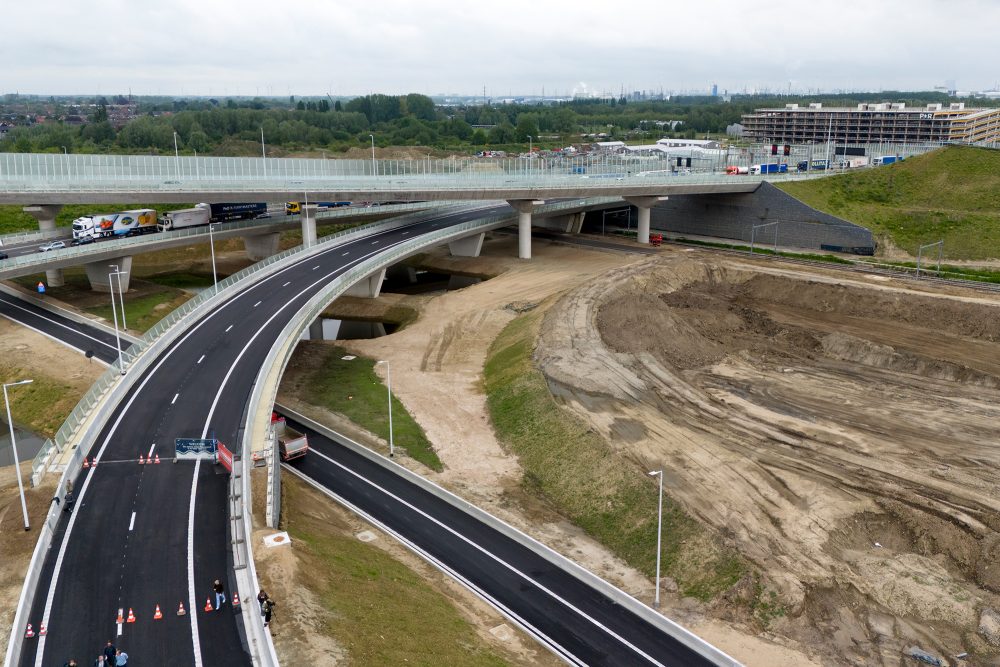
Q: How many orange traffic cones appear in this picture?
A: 13